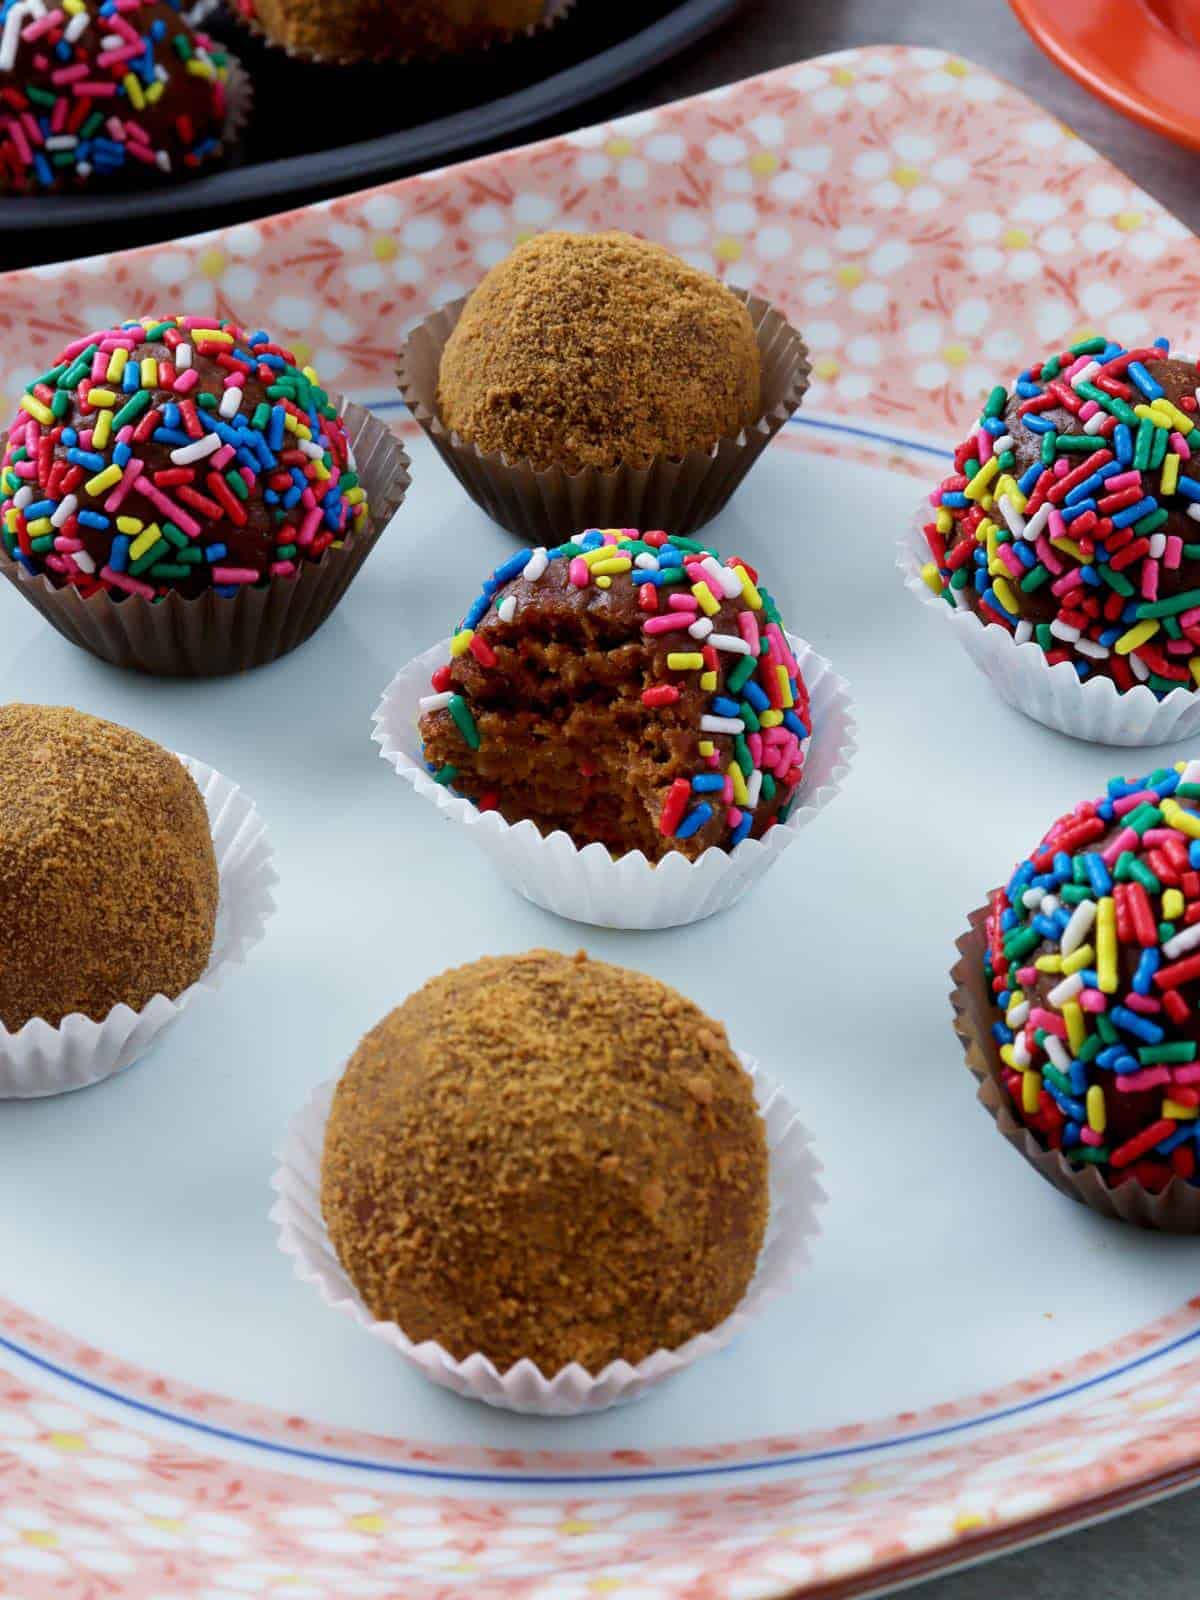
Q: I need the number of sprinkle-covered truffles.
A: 5